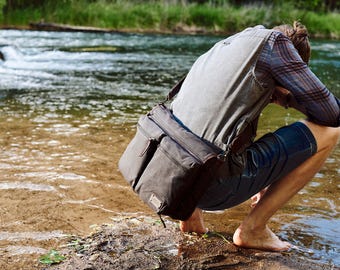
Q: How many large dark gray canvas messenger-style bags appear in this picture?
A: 1